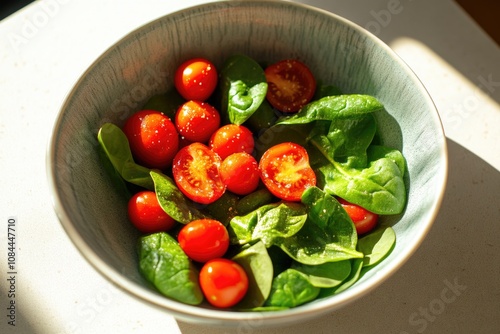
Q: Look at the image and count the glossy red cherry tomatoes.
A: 12